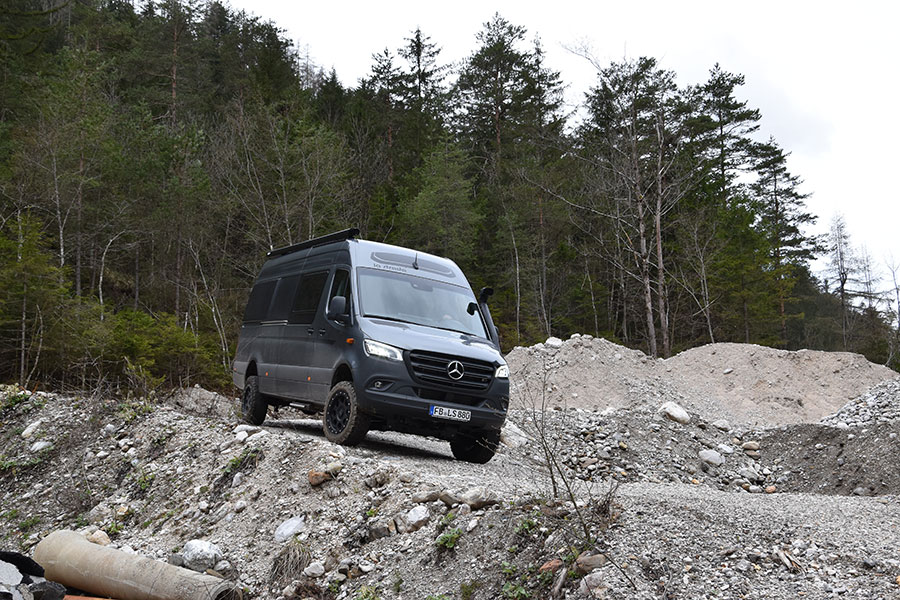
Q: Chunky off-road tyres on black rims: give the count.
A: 3